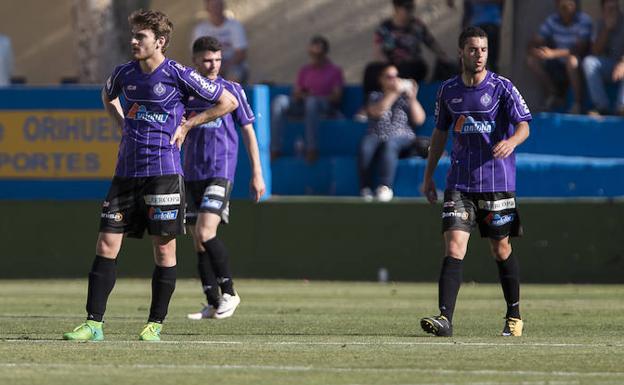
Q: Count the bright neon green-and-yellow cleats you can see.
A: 2